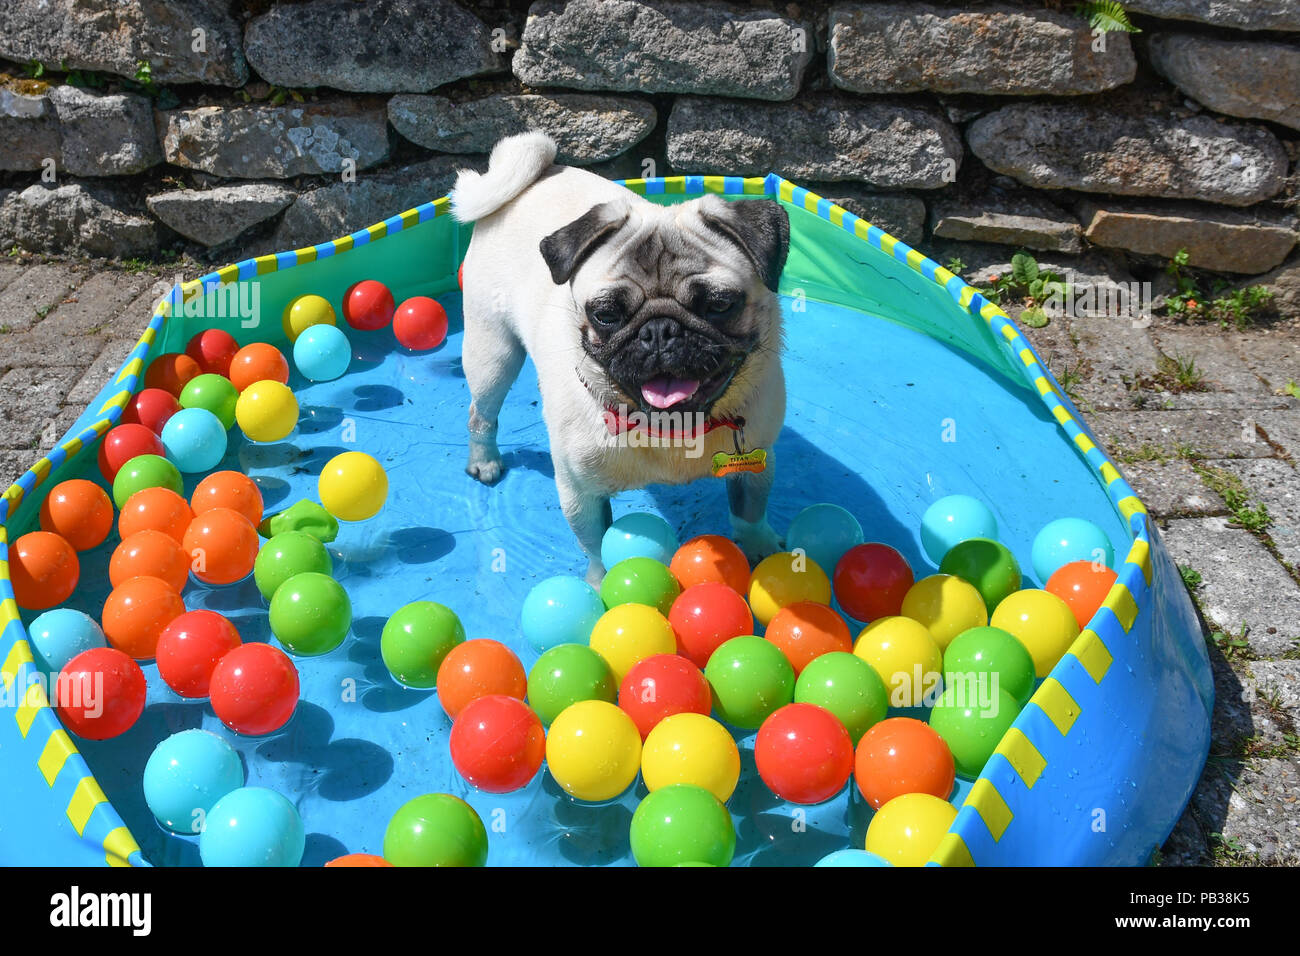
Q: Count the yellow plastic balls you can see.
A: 11